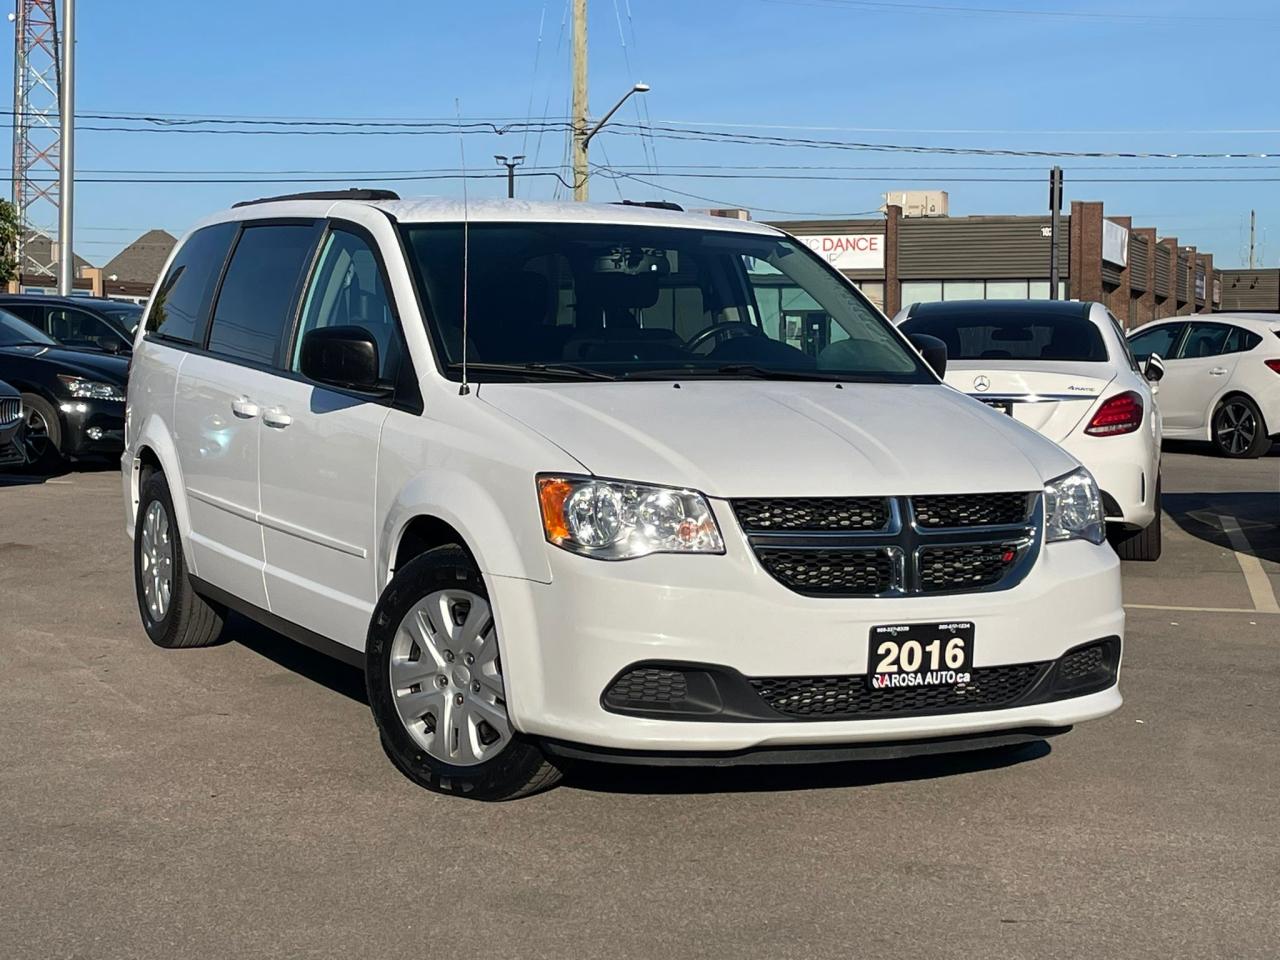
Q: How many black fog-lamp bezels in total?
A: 2